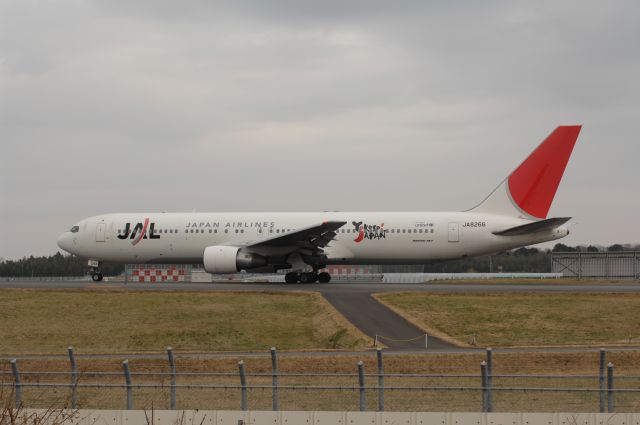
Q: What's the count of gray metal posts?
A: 12